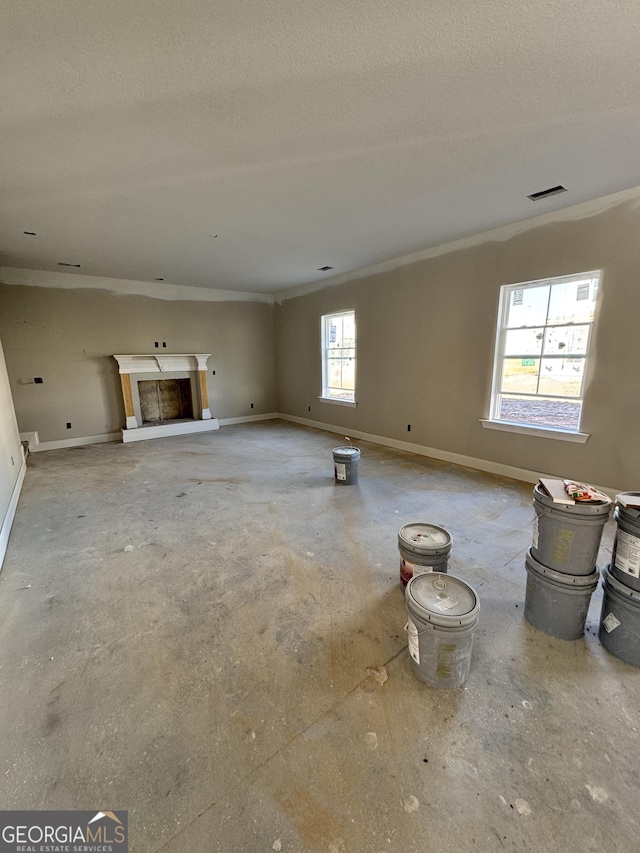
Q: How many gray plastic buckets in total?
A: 7